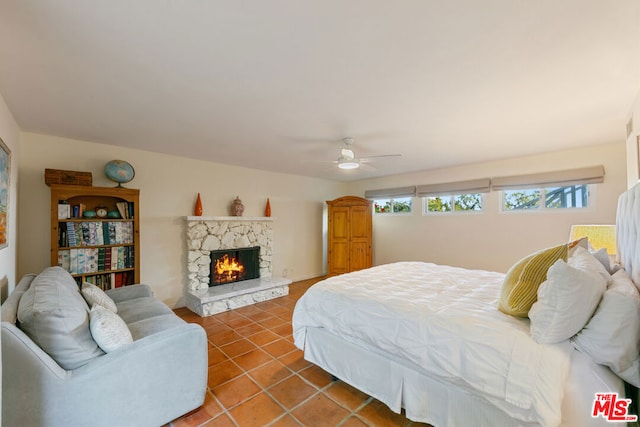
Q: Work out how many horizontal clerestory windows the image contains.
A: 3